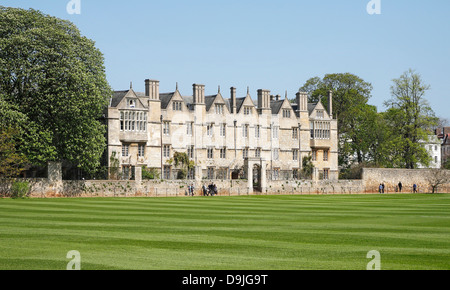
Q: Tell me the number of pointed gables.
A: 6